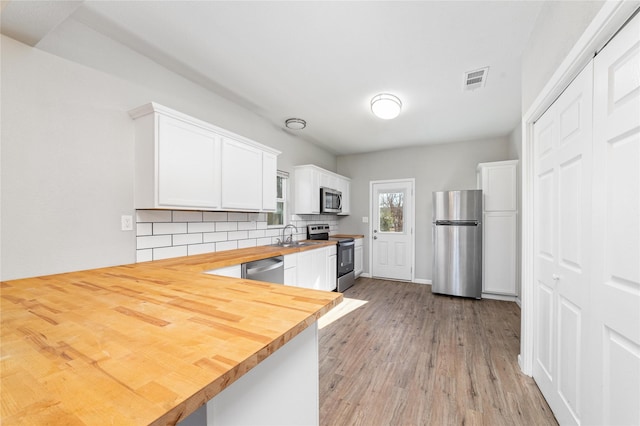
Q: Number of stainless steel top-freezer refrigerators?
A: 1